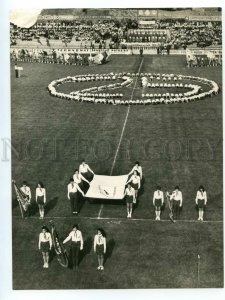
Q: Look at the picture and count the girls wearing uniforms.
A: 7